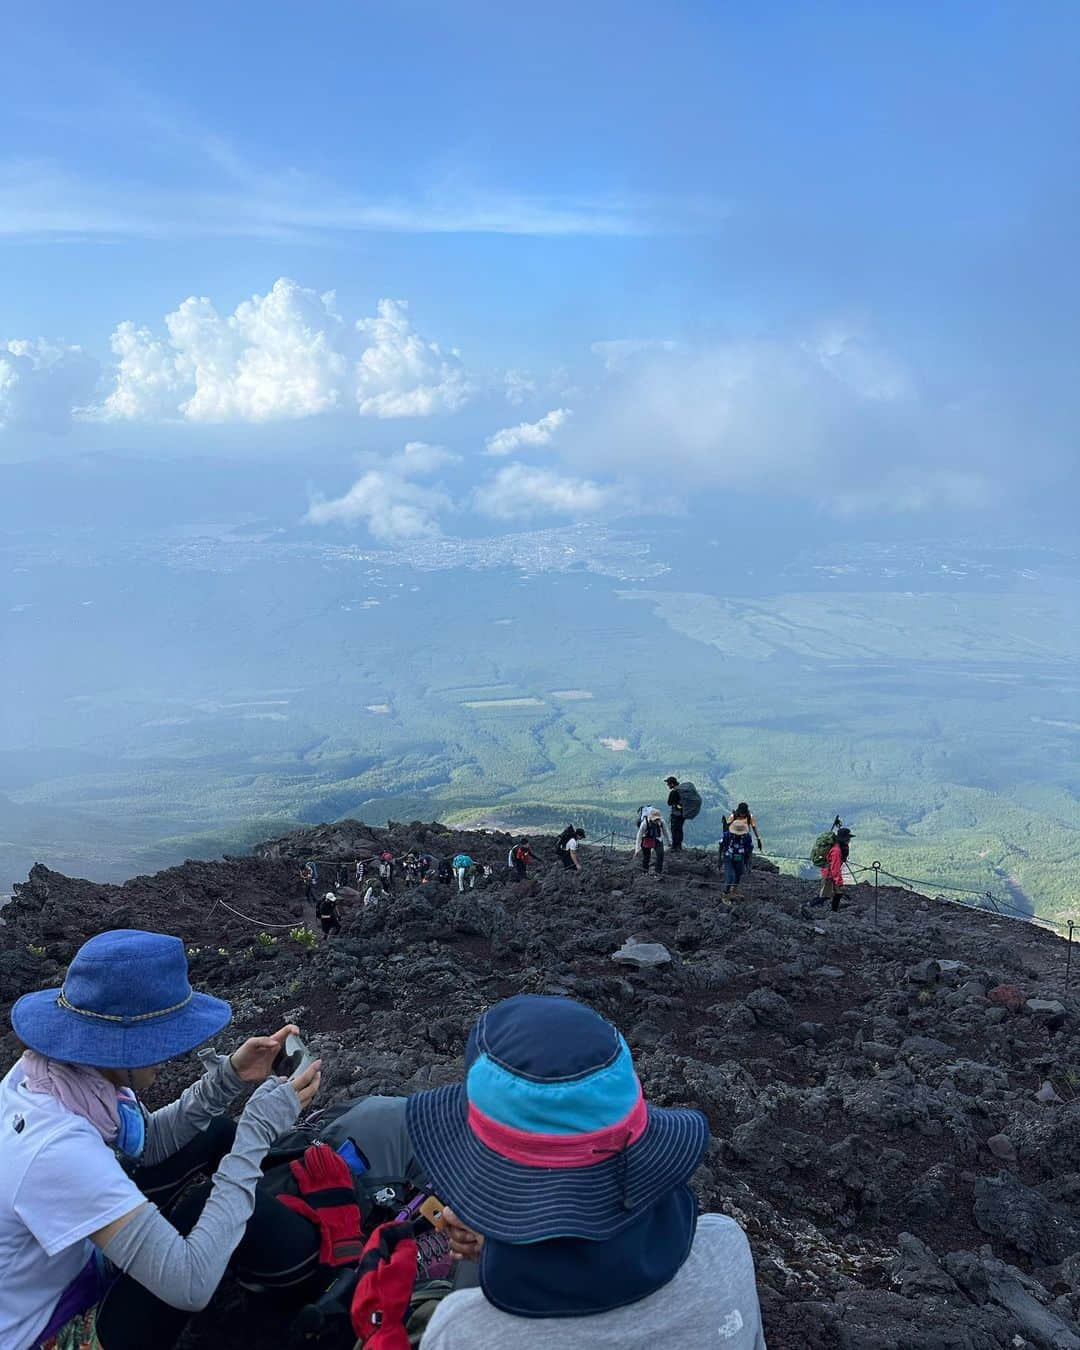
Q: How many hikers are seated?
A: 2